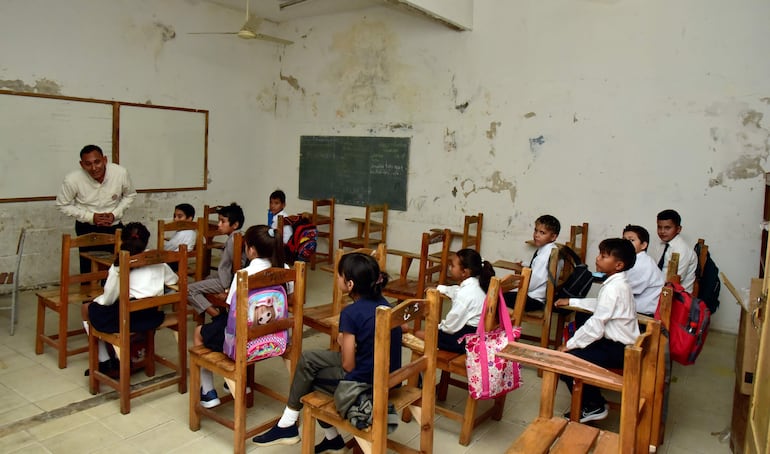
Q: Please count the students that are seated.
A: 11